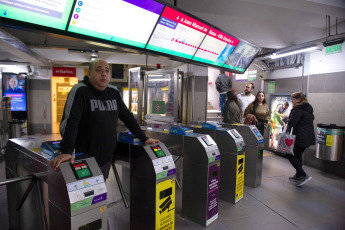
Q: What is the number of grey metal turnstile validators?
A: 5